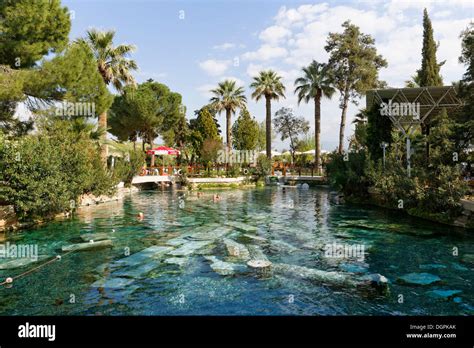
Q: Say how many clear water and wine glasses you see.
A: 0